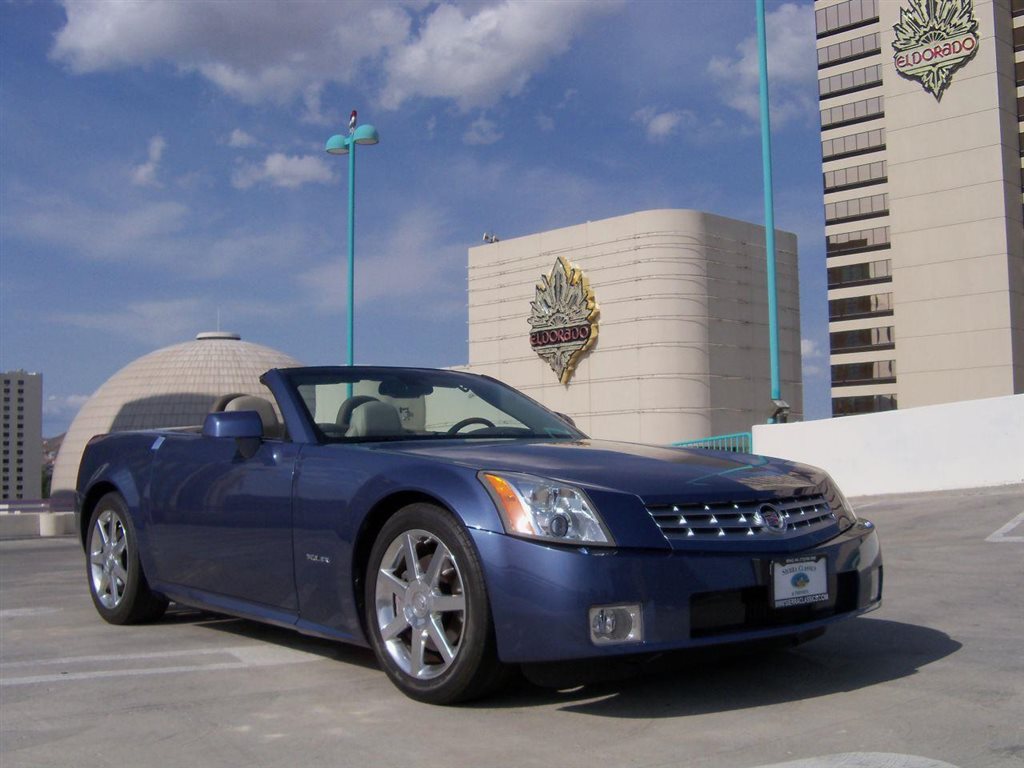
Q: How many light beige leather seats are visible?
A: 2